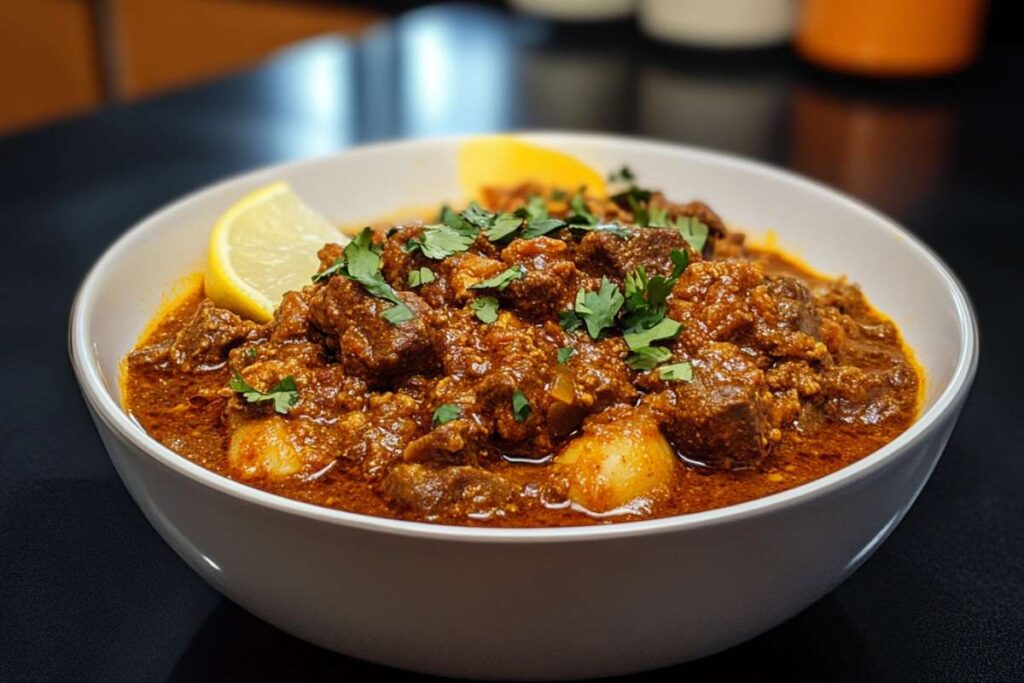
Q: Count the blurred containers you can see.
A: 3